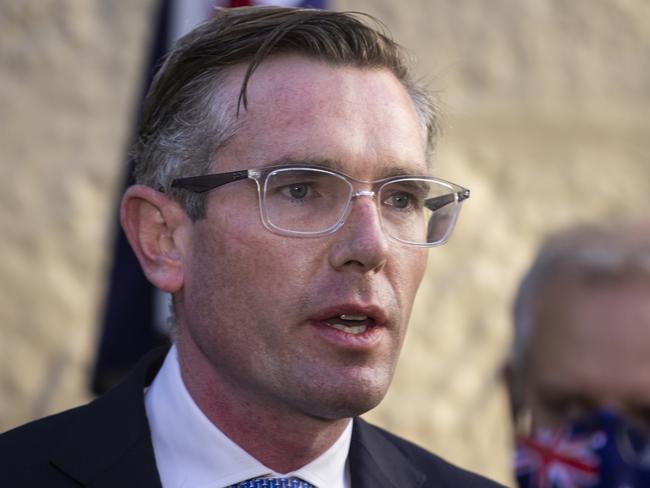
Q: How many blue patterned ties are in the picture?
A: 1